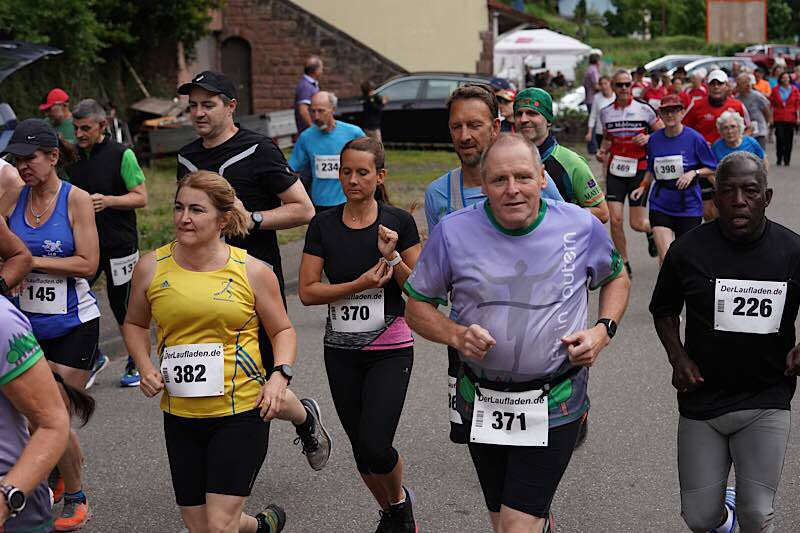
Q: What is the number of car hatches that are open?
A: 1